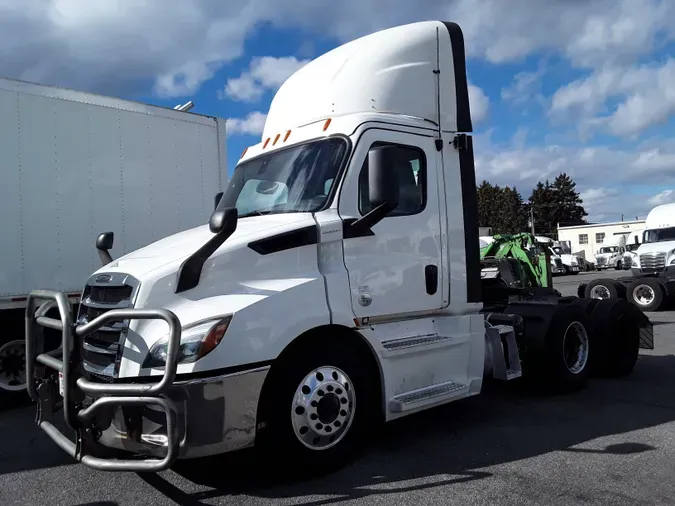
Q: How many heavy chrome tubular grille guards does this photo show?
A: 1